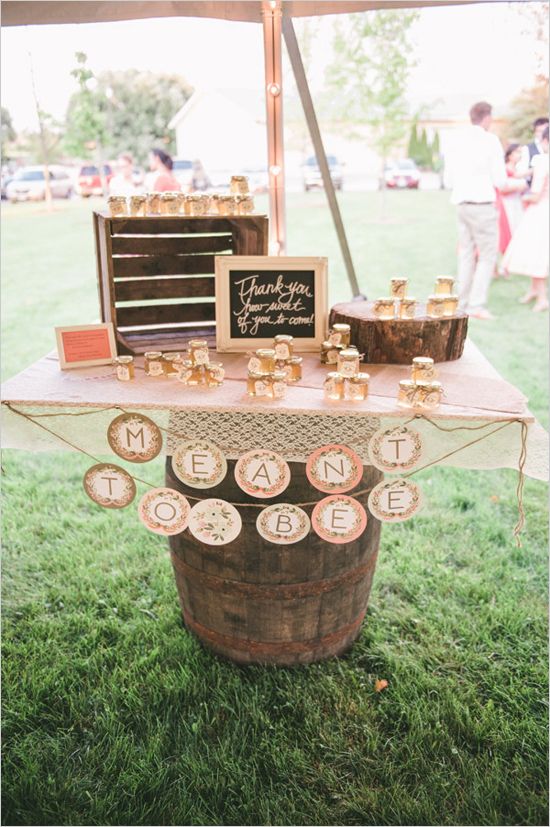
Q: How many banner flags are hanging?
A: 11